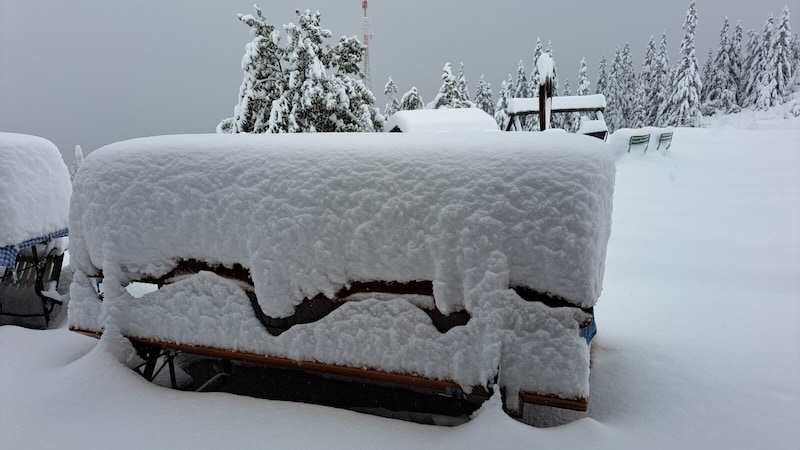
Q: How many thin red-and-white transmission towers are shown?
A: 1